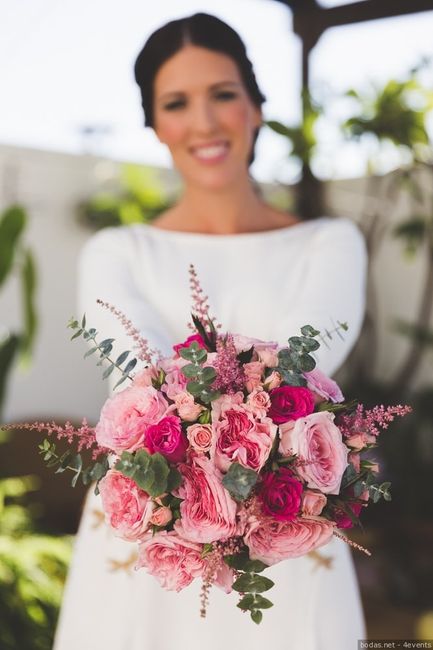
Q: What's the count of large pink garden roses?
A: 7